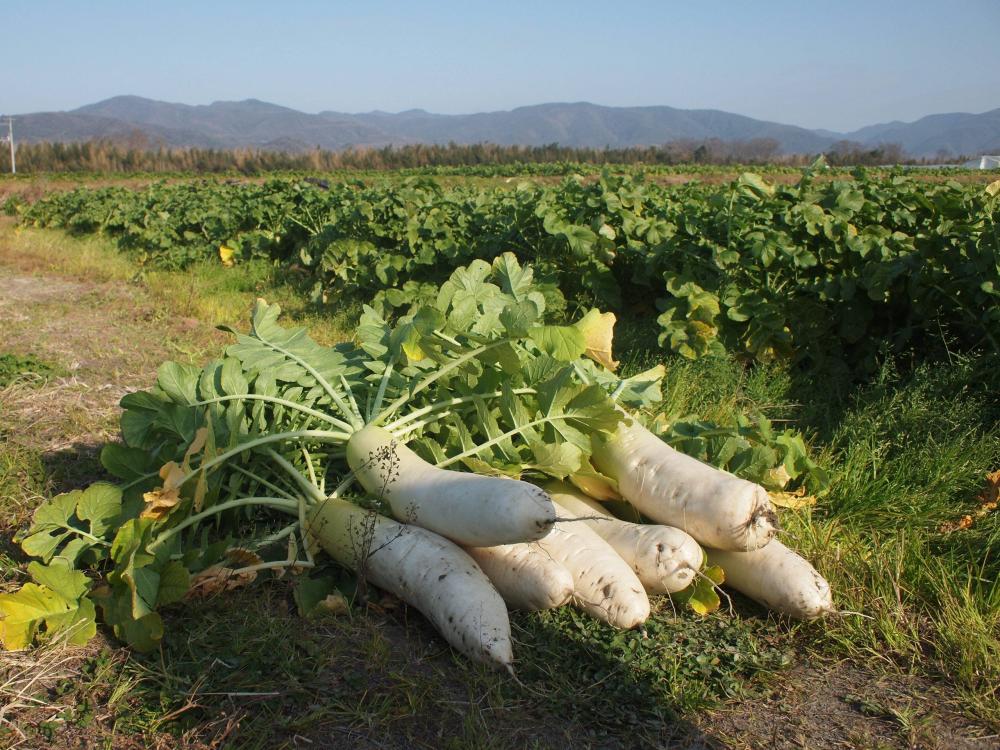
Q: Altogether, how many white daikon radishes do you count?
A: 7